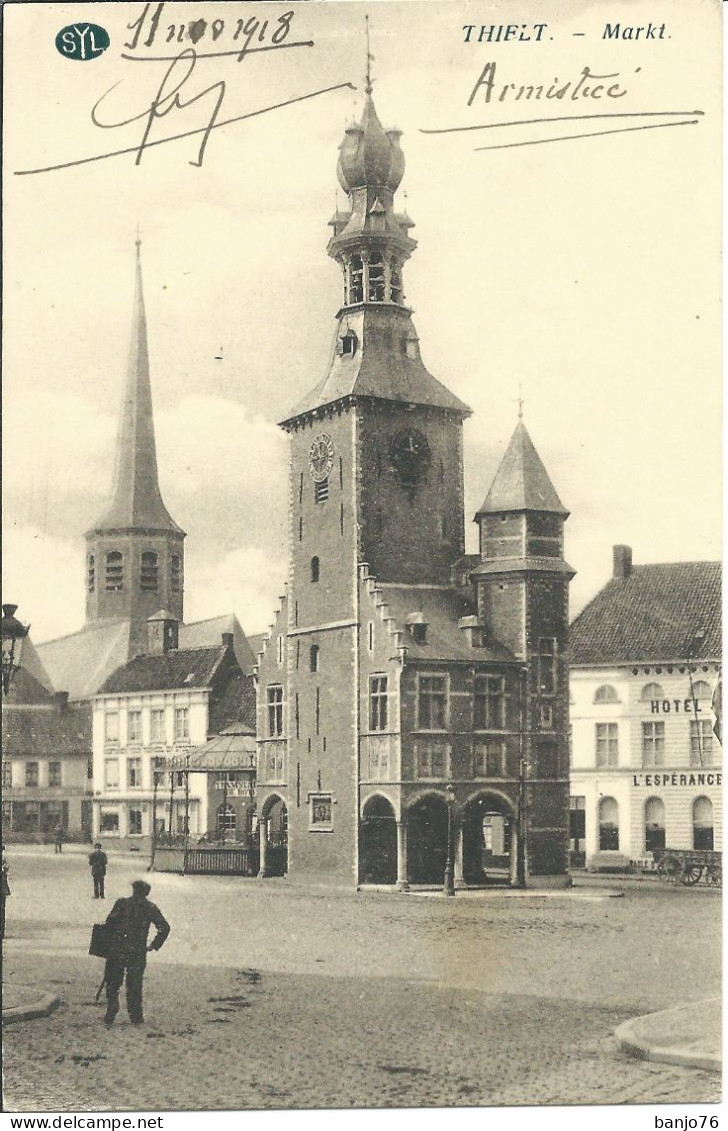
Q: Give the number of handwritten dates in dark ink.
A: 1